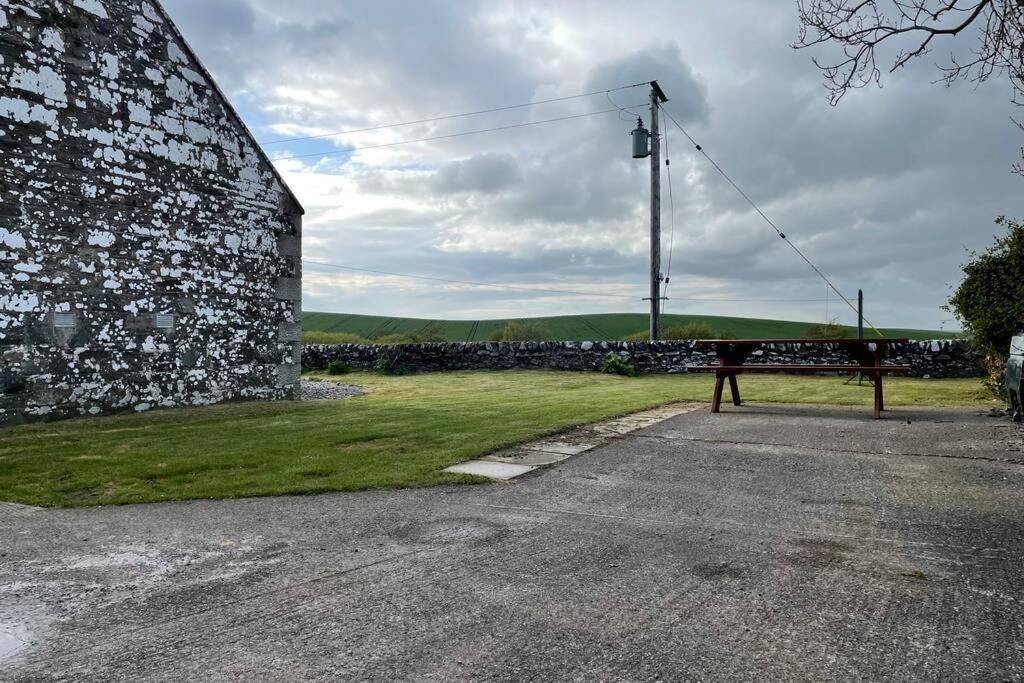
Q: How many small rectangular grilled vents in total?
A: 2